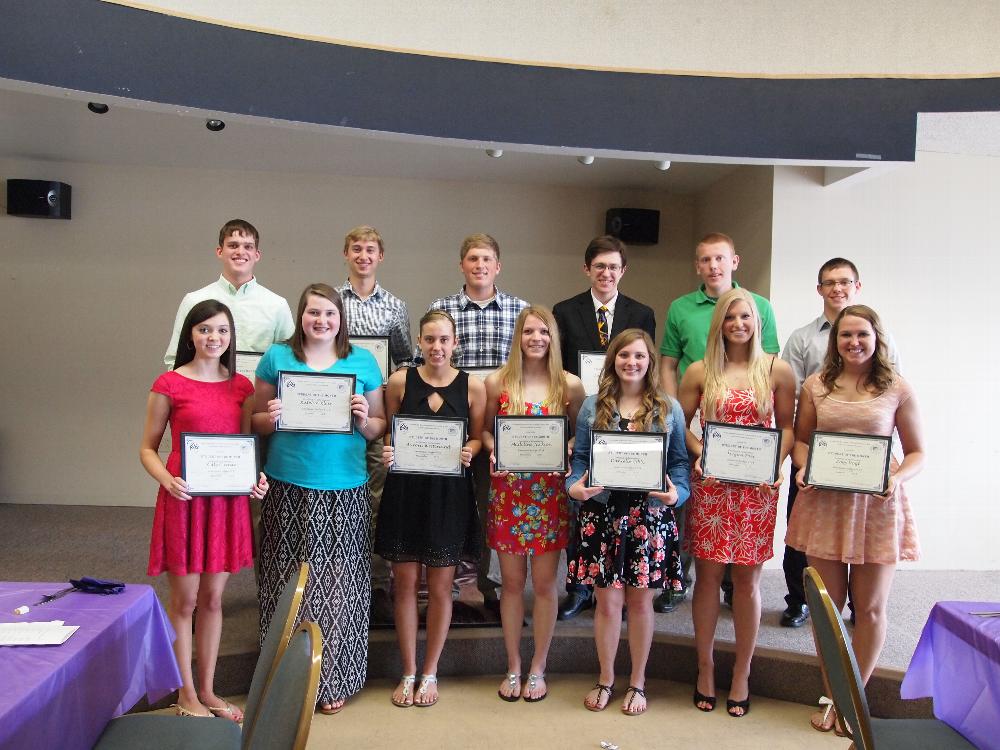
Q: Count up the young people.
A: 13